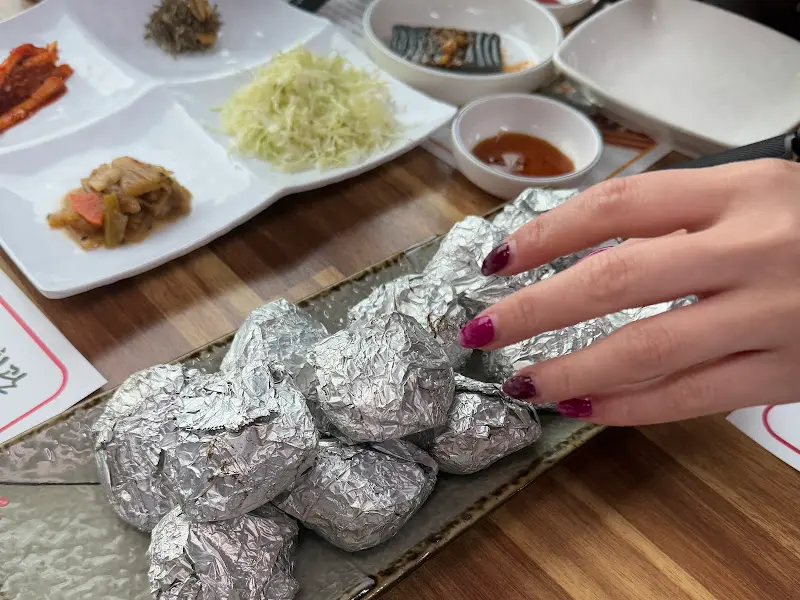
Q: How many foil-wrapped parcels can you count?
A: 11